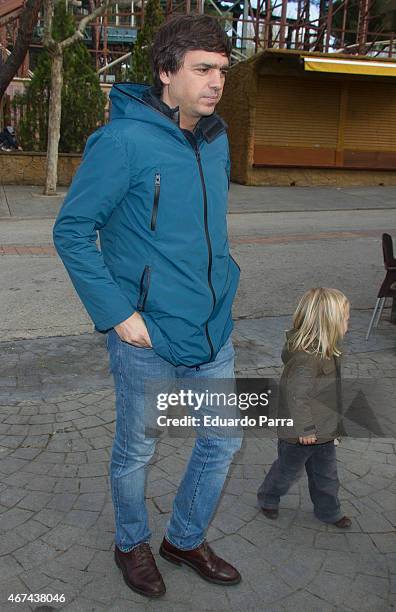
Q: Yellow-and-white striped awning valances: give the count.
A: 1